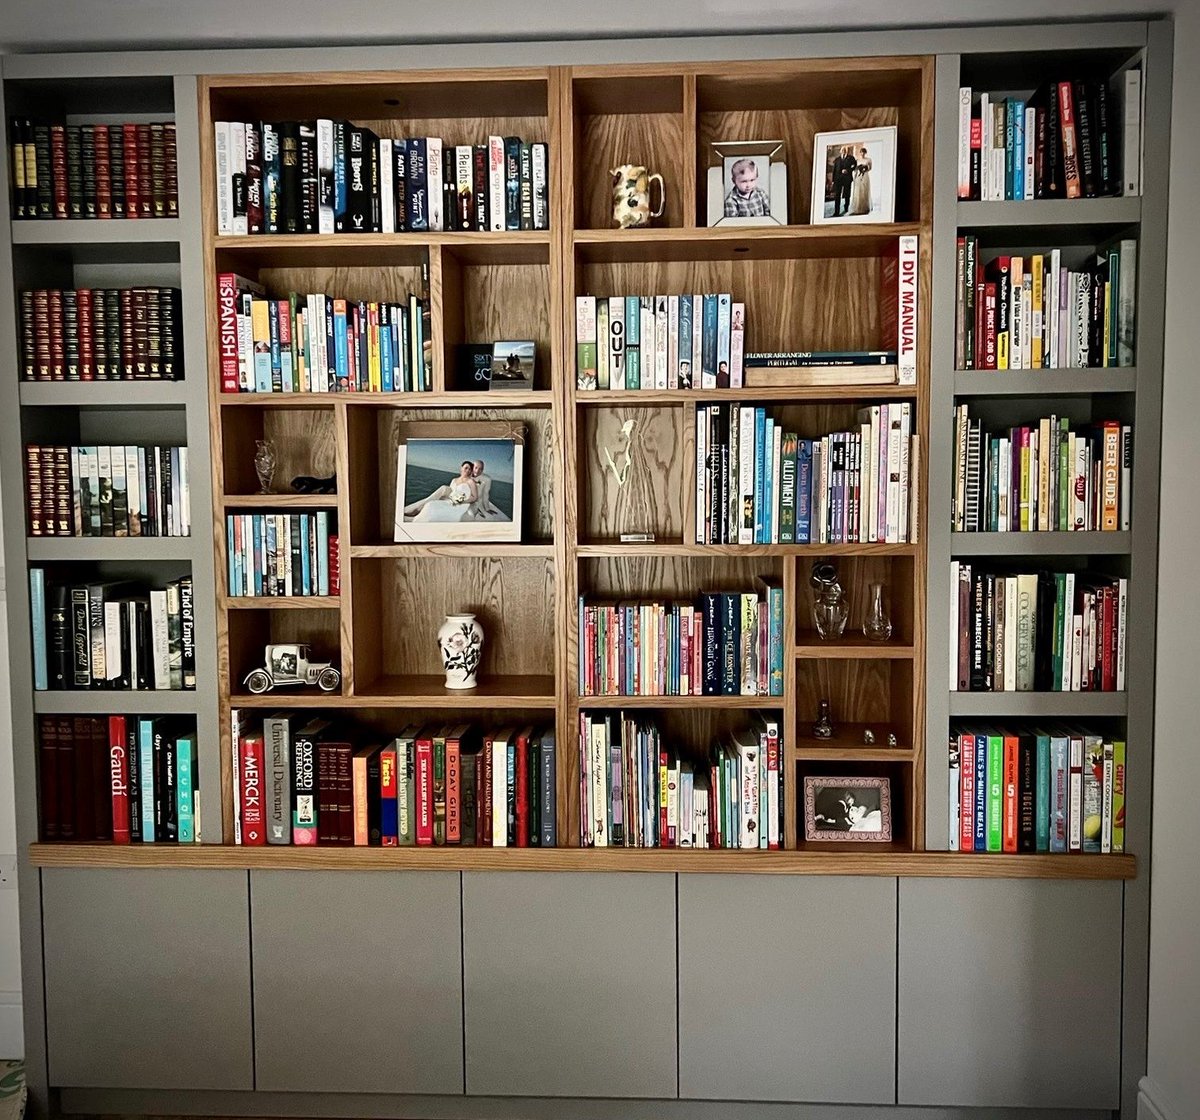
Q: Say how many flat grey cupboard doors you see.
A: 5